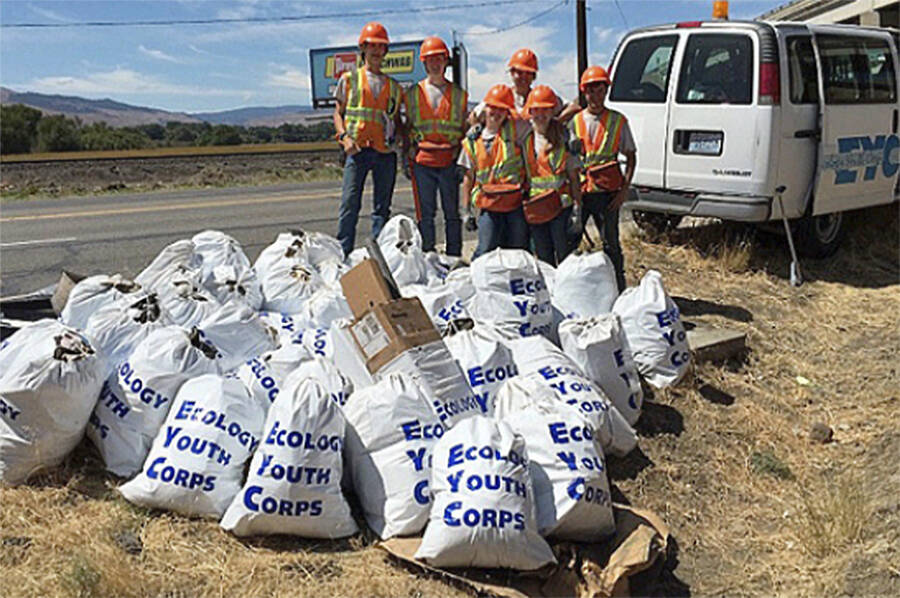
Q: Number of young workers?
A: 6